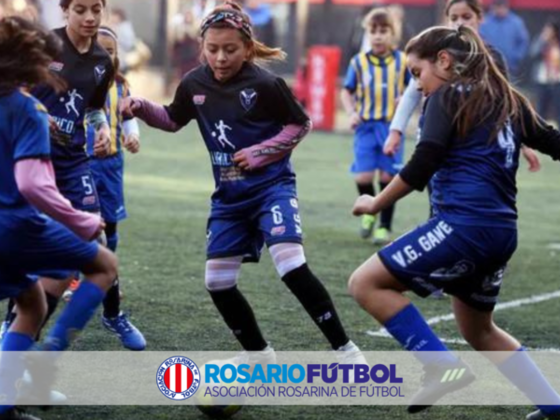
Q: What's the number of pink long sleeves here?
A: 3